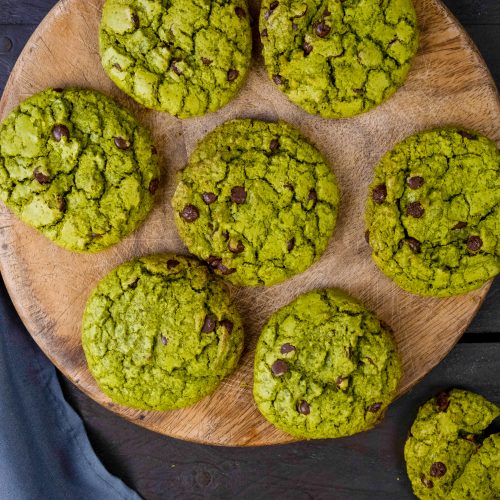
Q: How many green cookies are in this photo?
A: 8